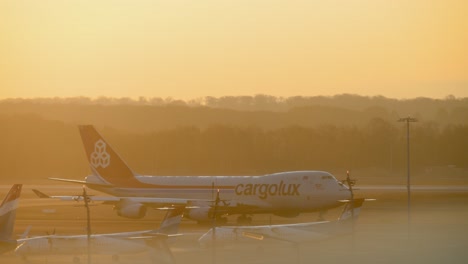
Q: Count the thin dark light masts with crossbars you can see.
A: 4